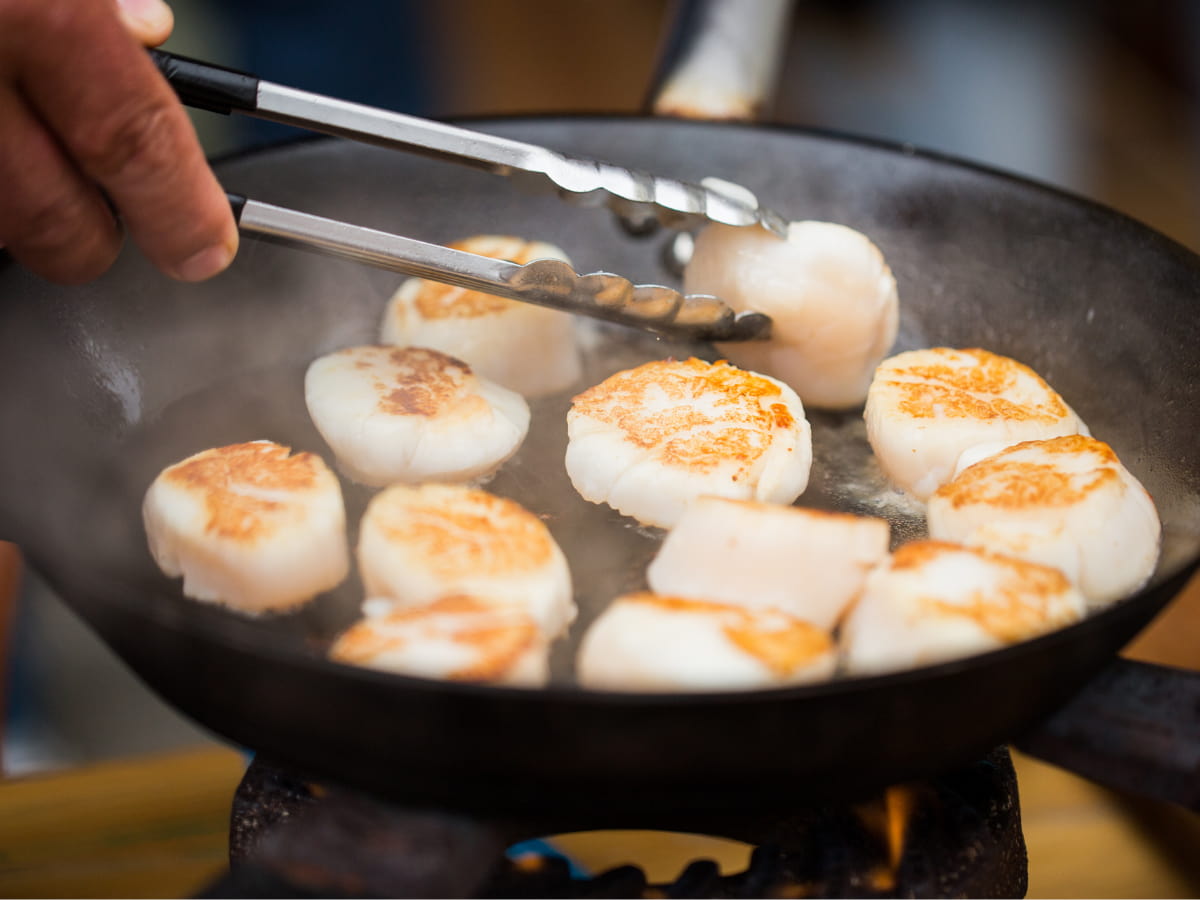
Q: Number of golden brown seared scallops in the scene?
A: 11